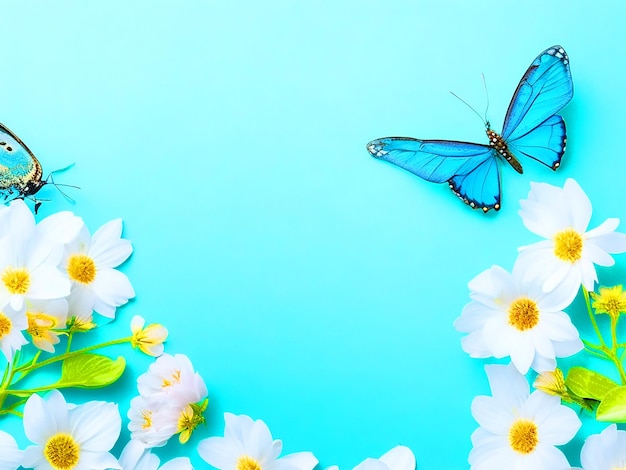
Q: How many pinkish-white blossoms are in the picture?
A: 2